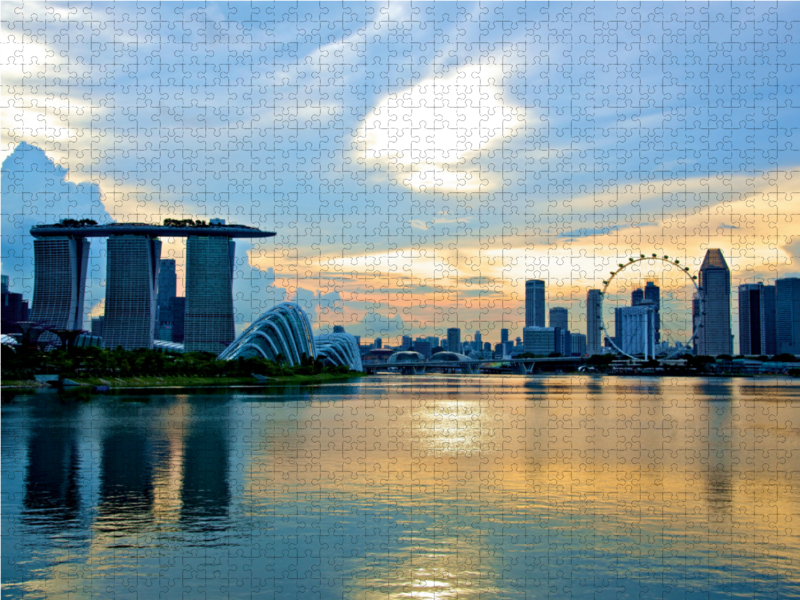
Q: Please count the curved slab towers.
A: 3